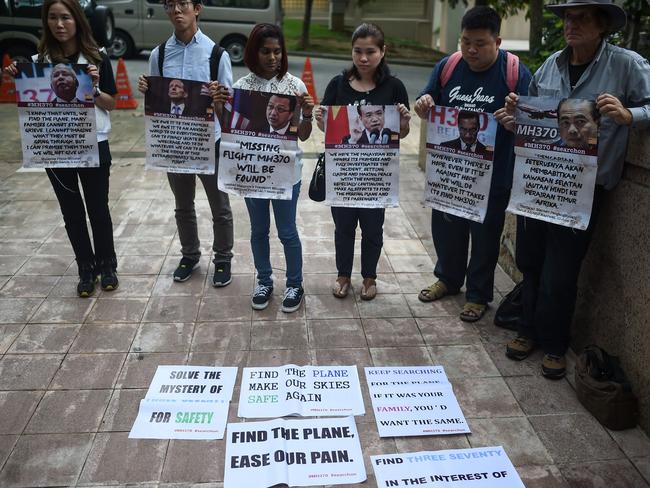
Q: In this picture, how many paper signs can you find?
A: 11